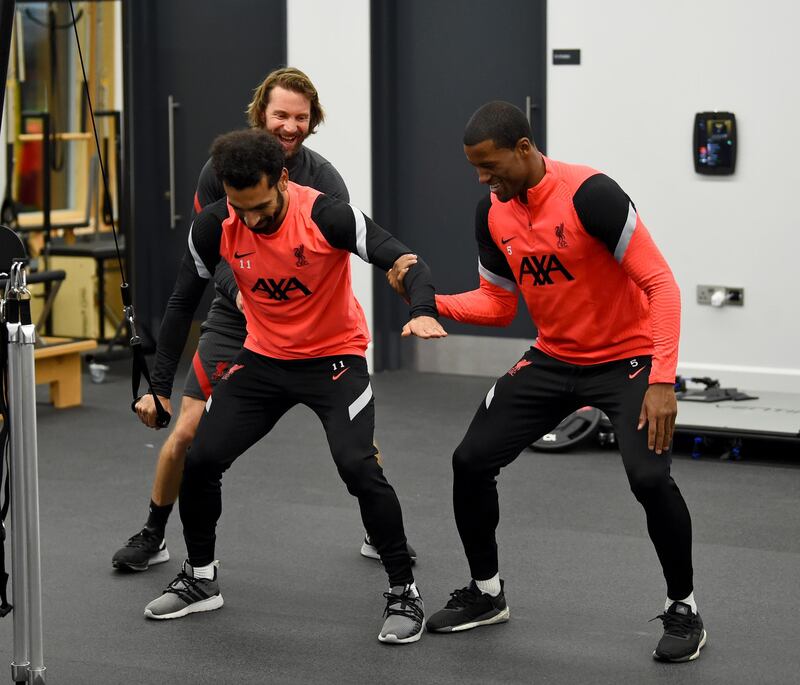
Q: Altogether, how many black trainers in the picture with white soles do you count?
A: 4